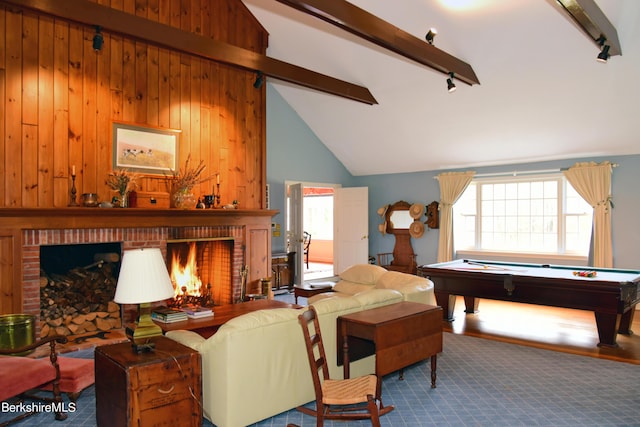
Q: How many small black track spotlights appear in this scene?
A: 5